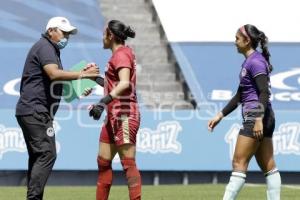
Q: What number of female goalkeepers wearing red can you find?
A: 1